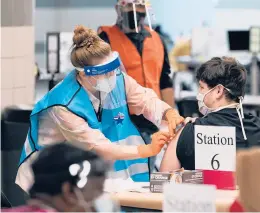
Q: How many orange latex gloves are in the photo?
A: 2